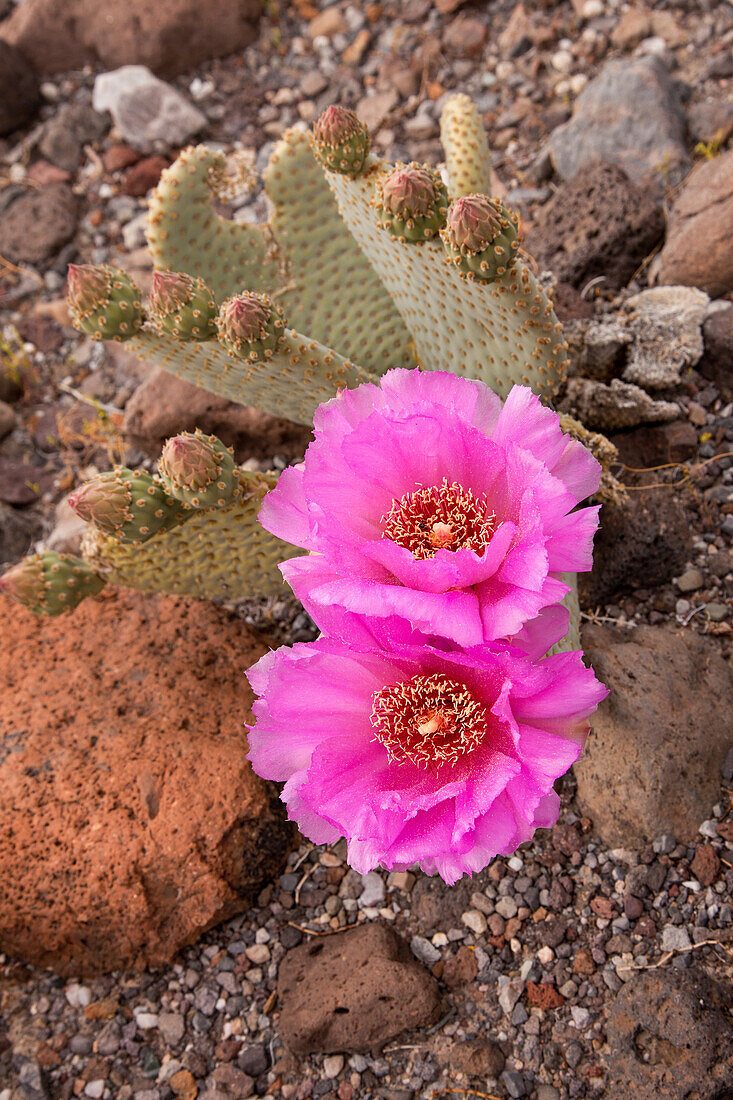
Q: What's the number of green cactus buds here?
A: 9